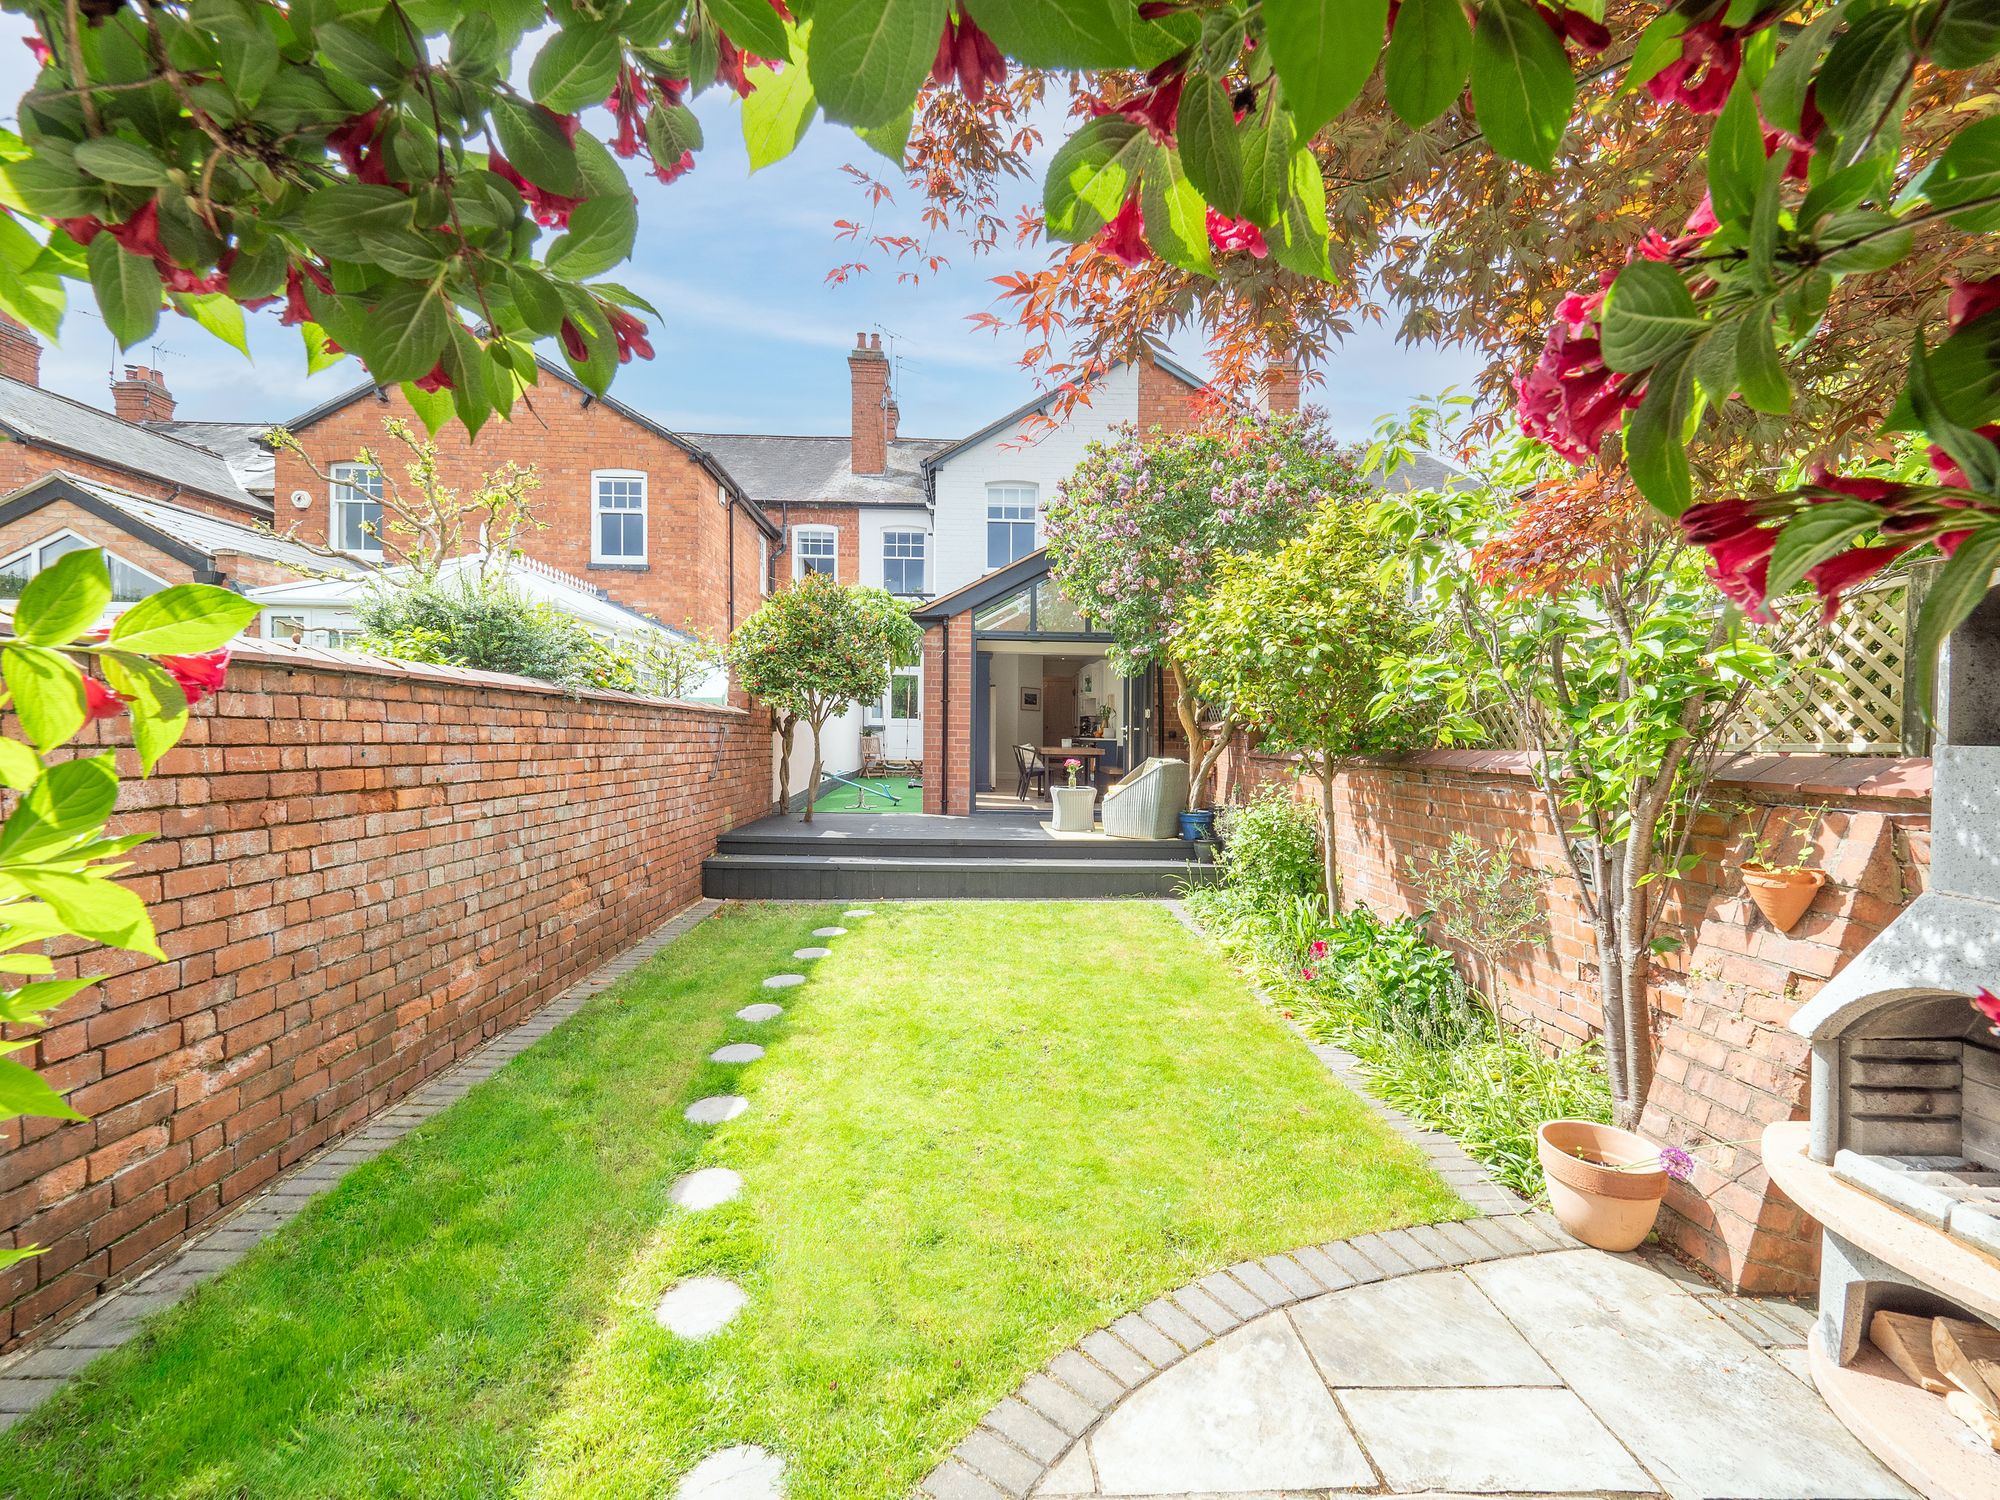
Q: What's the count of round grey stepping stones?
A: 10